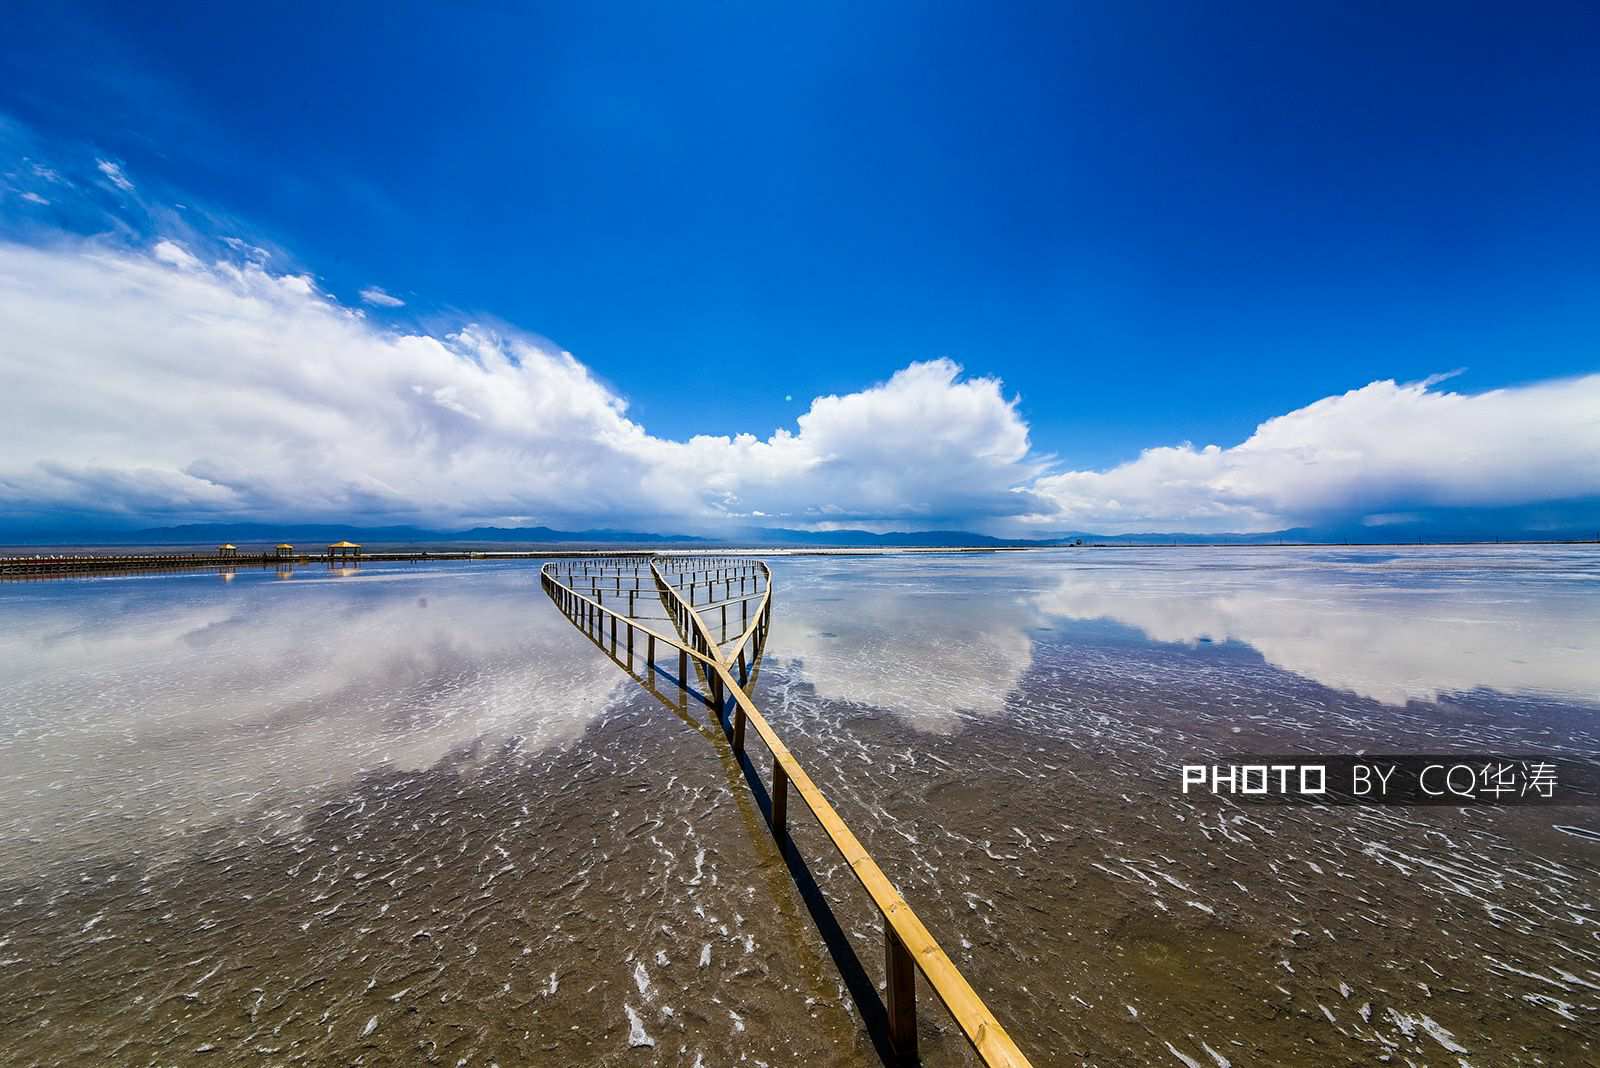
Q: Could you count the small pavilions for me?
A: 3